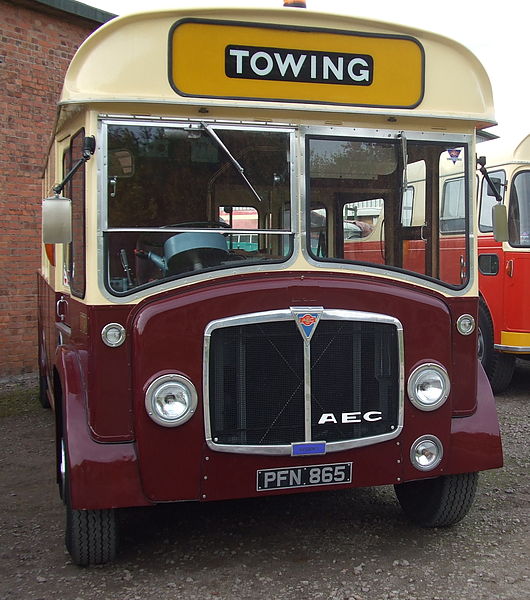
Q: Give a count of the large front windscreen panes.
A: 2